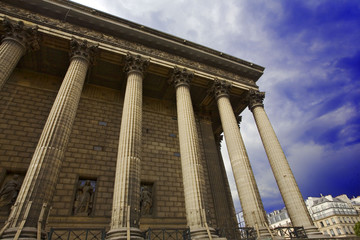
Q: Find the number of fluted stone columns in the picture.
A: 6